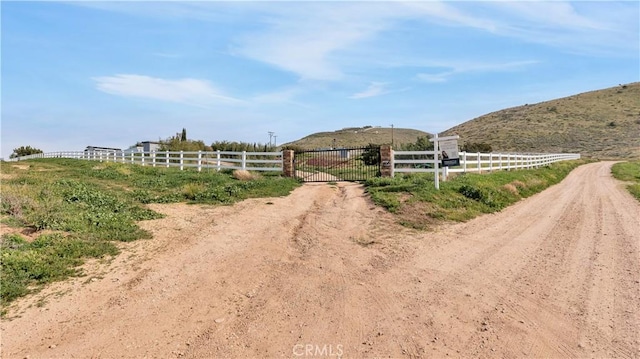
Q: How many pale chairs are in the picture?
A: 0